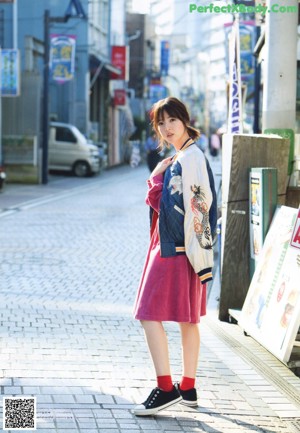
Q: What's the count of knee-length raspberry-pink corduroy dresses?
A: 1